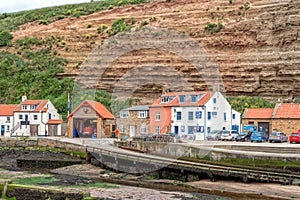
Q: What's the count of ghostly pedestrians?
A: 0